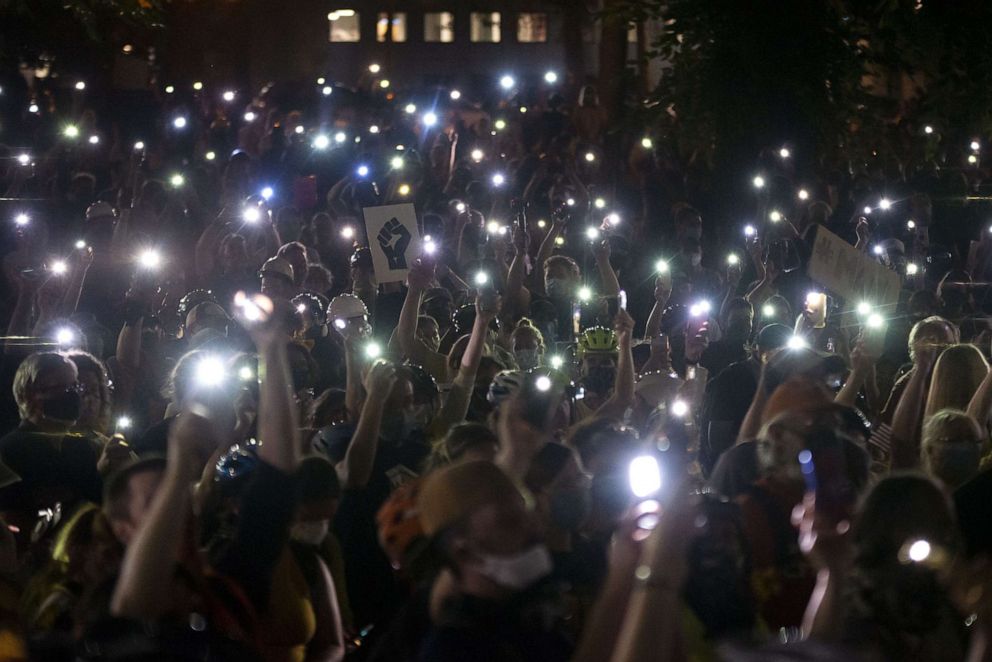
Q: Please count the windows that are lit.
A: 5